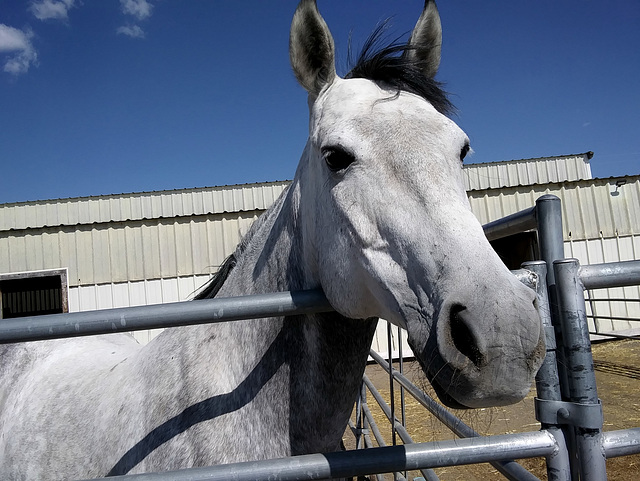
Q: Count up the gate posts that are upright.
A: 3